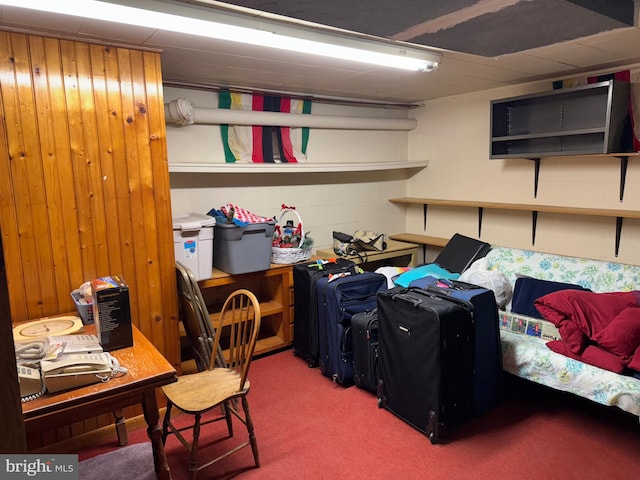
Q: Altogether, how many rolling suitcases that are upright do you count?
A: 5